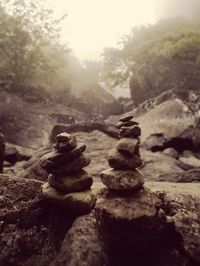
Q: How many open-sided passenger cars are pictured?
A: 0